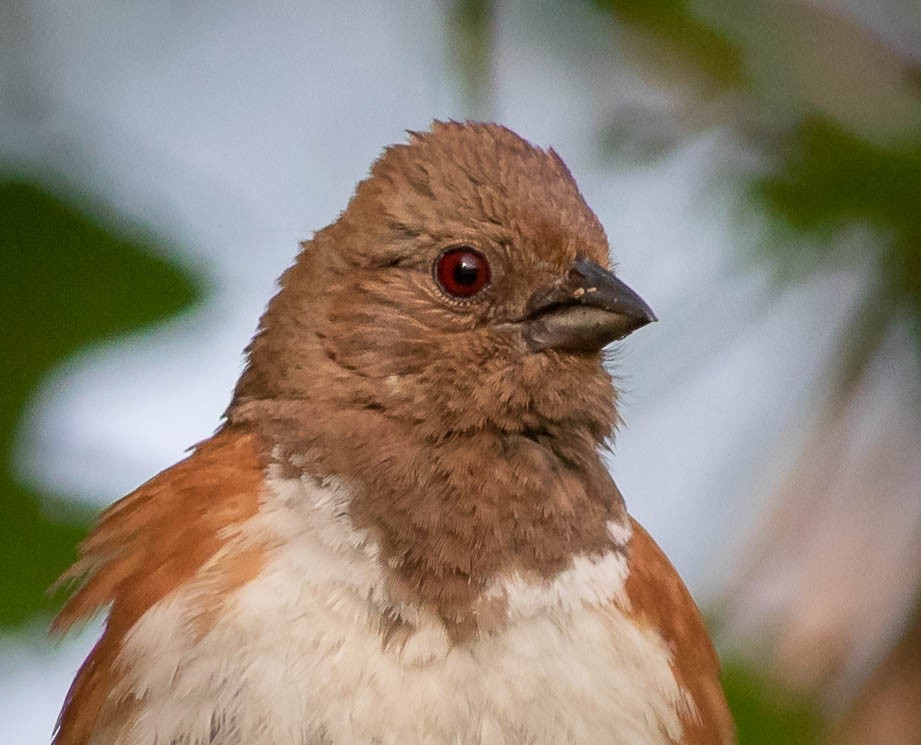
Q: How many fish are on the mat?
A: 0